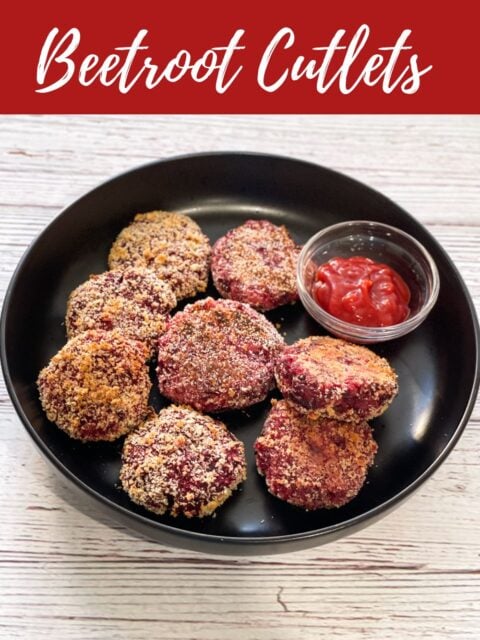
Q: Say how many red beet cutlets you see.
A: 8